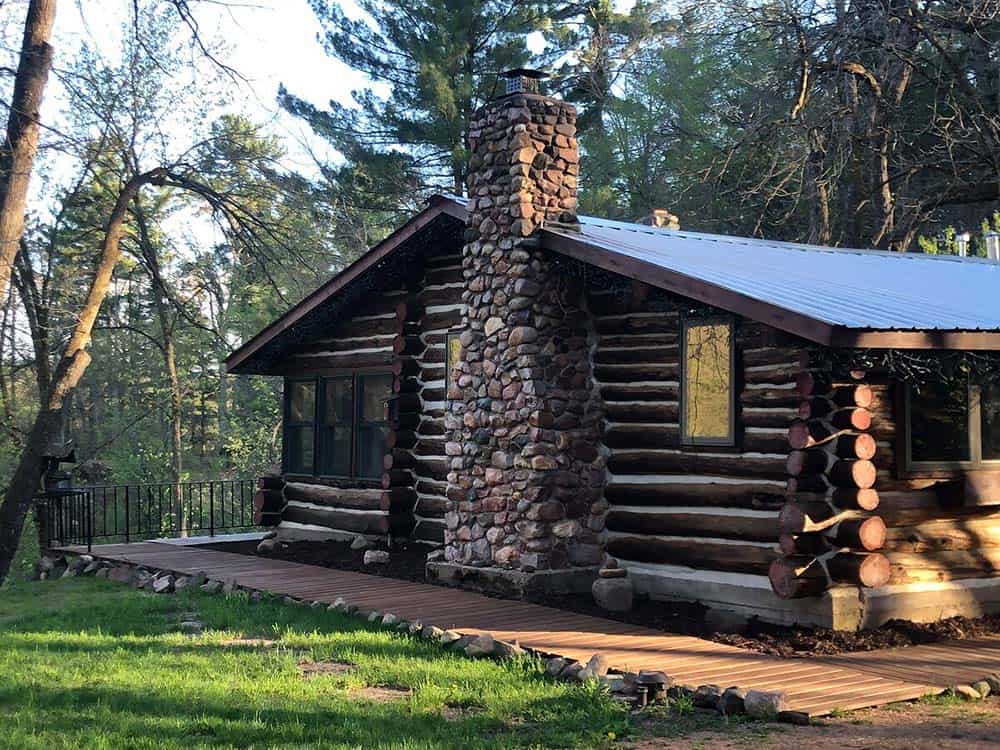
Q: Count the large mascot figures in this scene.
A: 0